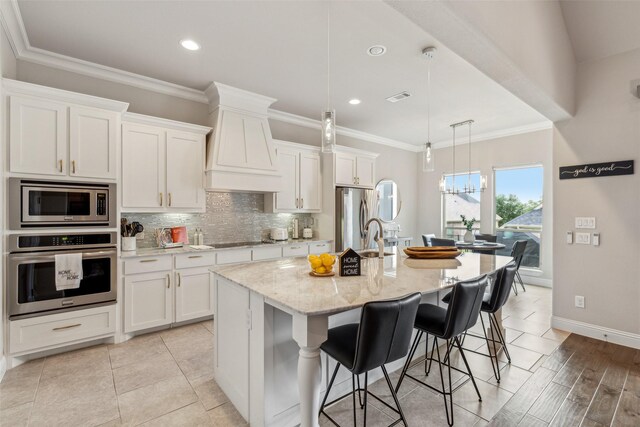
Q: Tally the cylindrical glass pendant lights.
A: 2